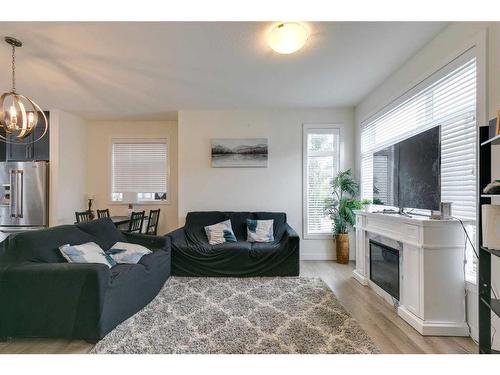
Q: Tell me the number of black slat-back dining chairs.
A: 4